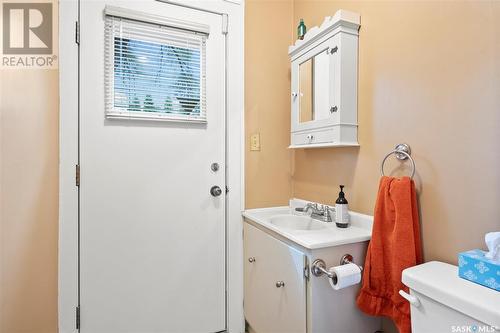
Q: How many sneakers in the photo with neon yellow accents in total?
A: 0